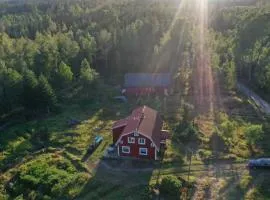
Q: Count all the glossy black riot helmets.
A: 0